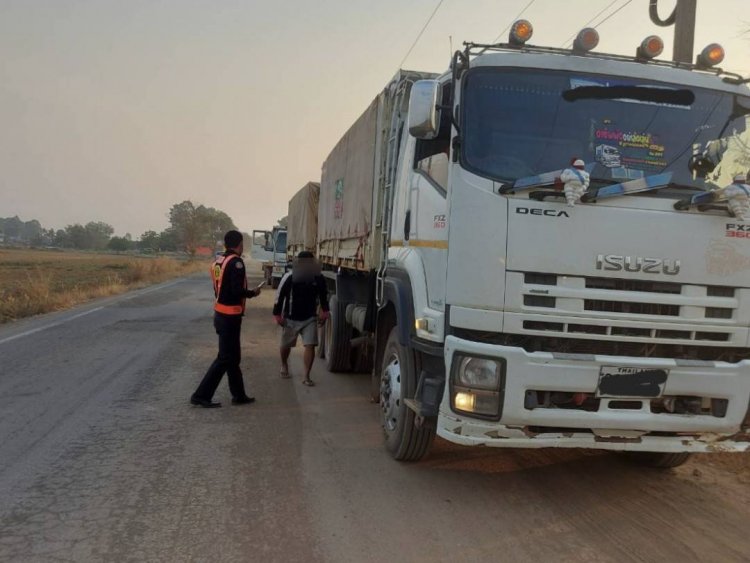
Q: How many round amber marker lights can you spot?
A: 4